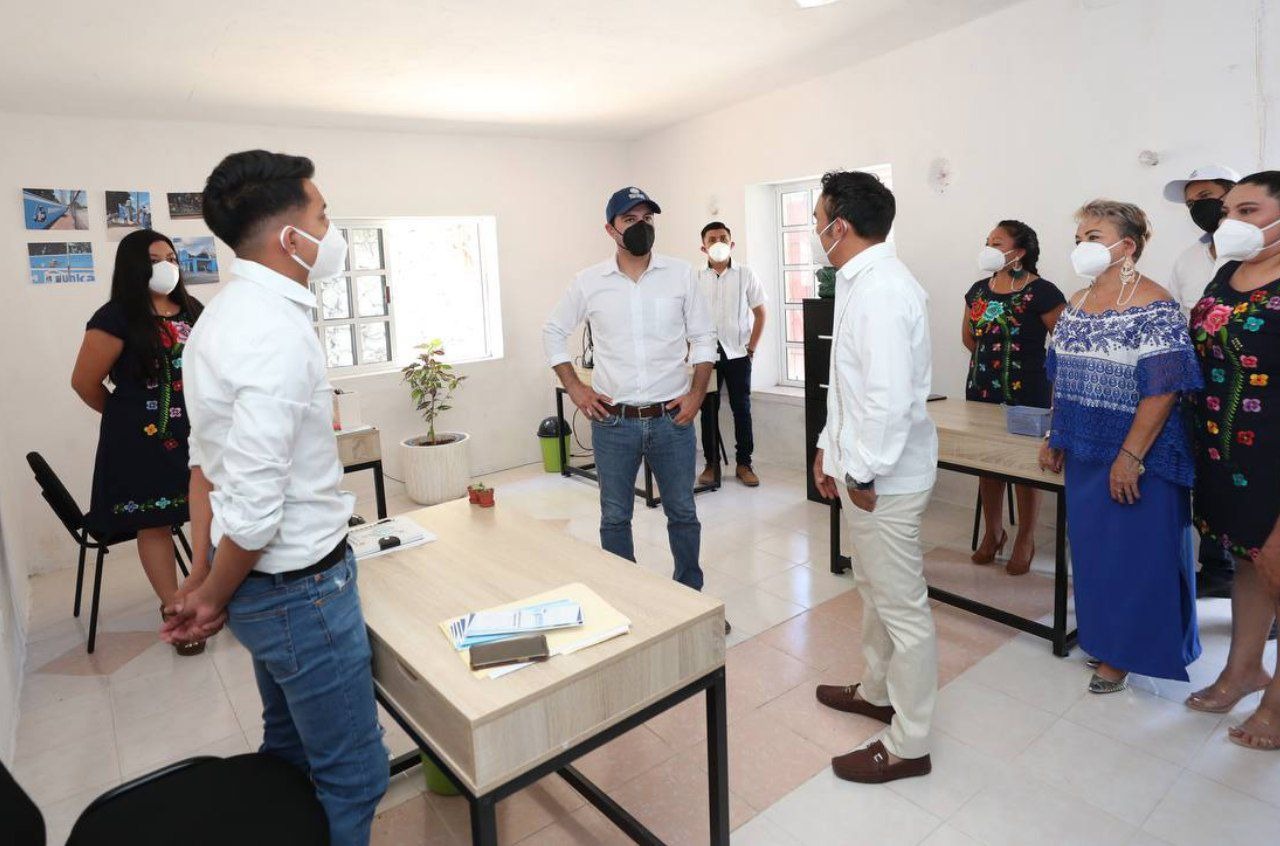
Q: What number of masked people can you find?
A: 9